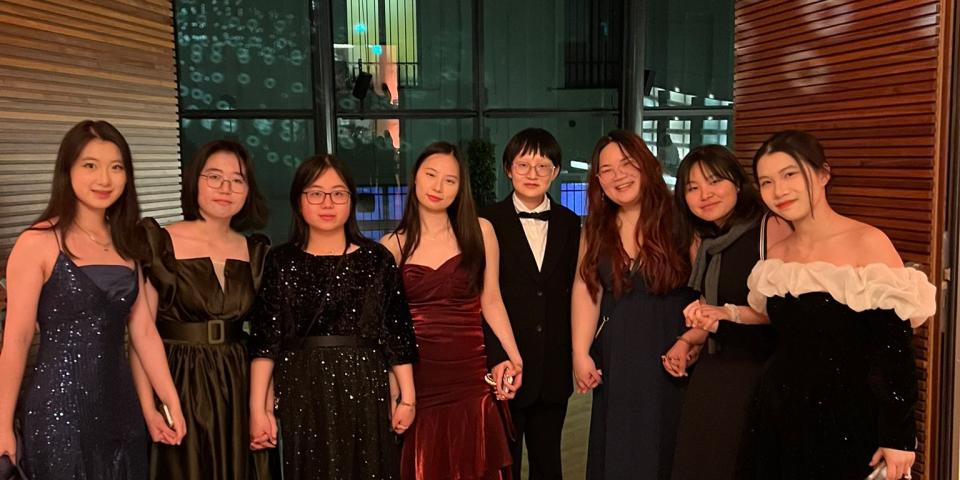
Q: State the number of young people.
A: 8